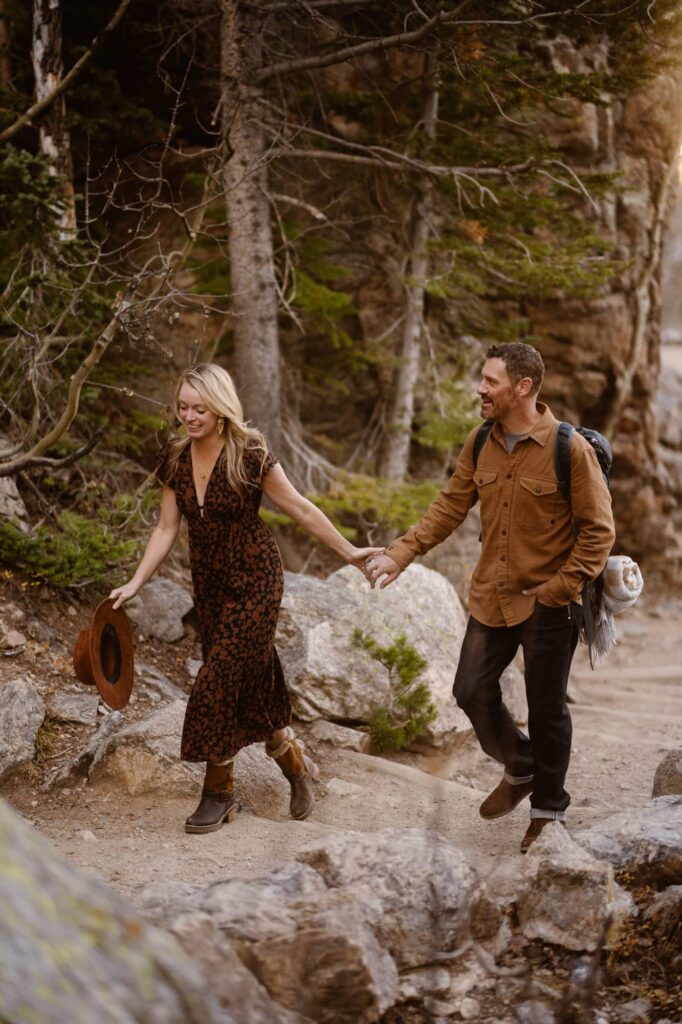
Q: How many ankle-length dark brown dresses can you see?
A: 1